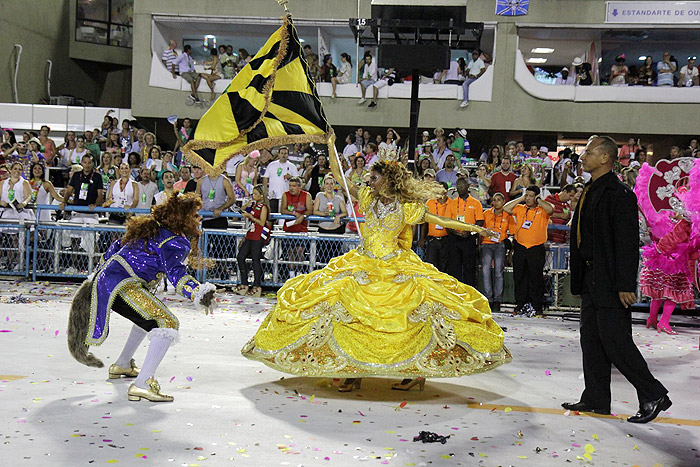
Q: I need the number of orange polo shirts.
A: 4